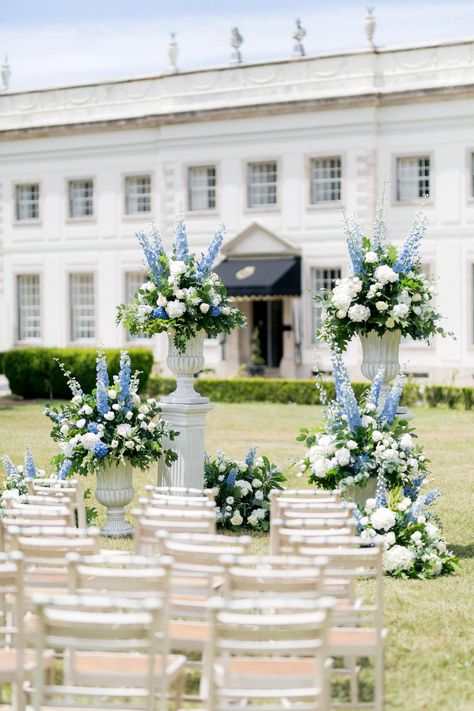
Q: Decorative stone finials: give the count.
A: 5